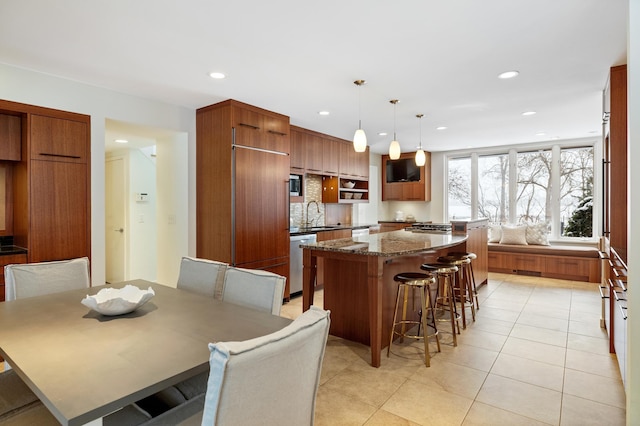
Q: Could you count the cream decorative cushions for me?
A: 3